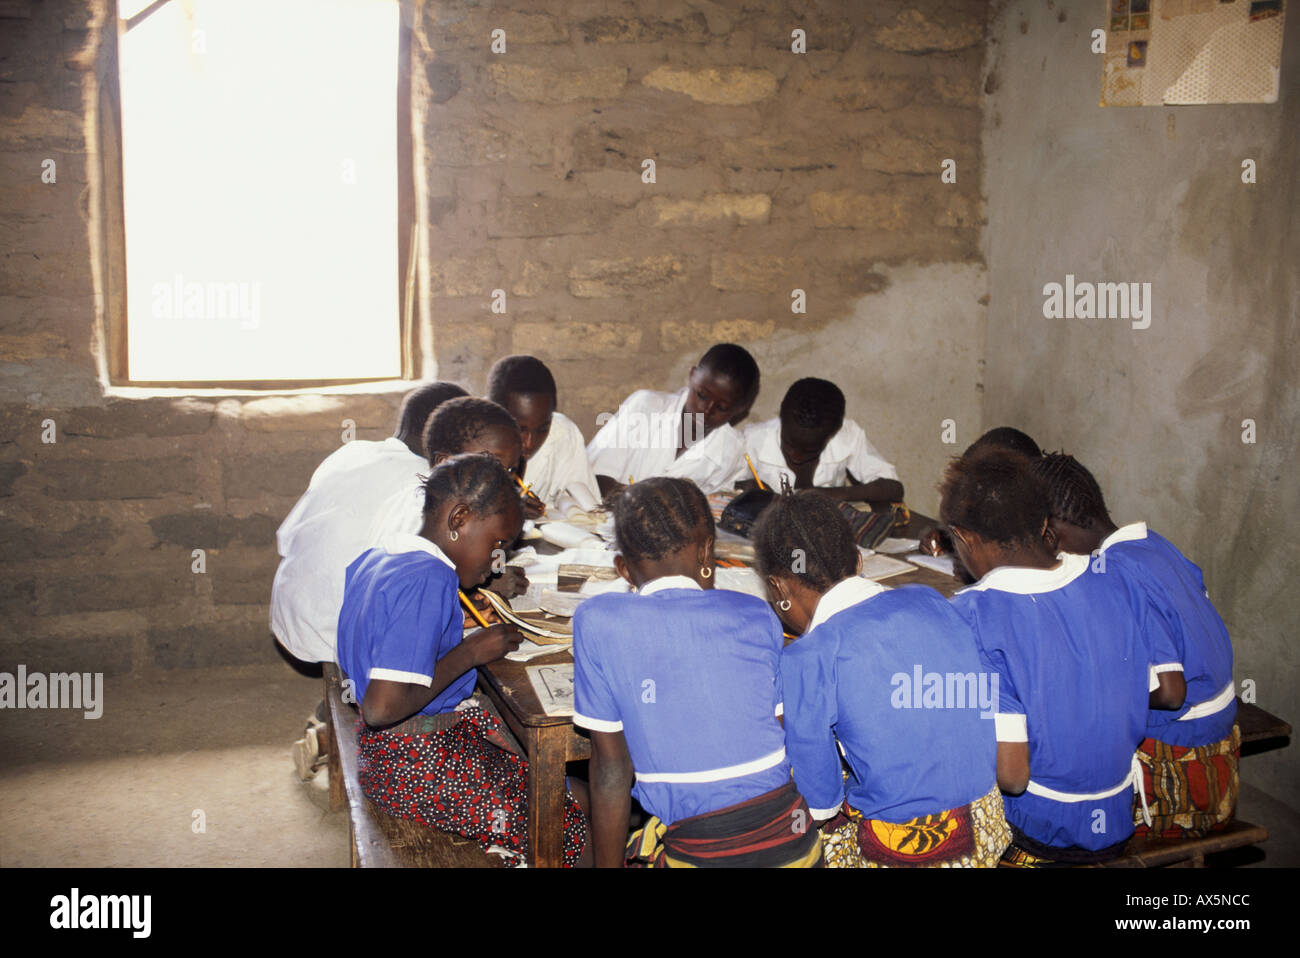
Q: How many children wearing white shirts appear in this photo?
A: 5